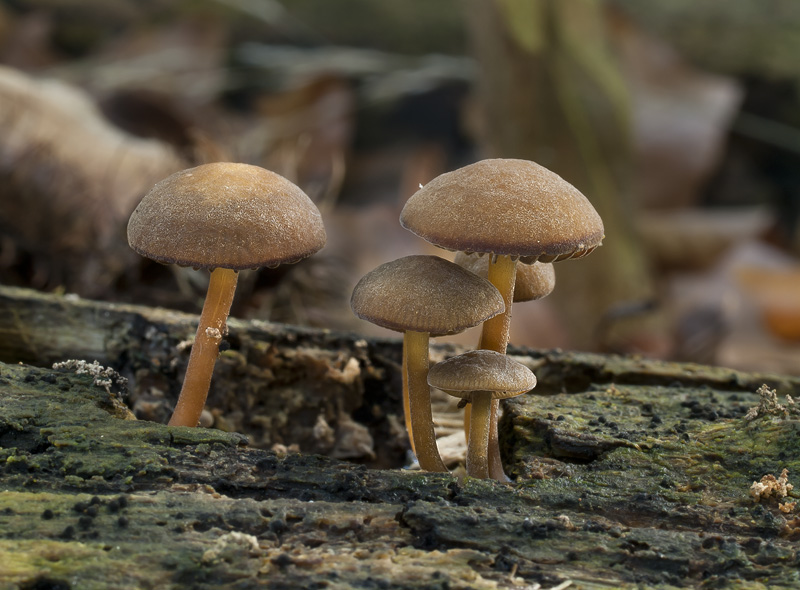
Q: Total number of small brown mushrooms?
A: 5